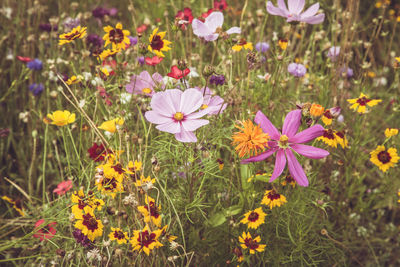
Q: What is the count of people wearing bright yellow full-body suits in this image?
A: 0